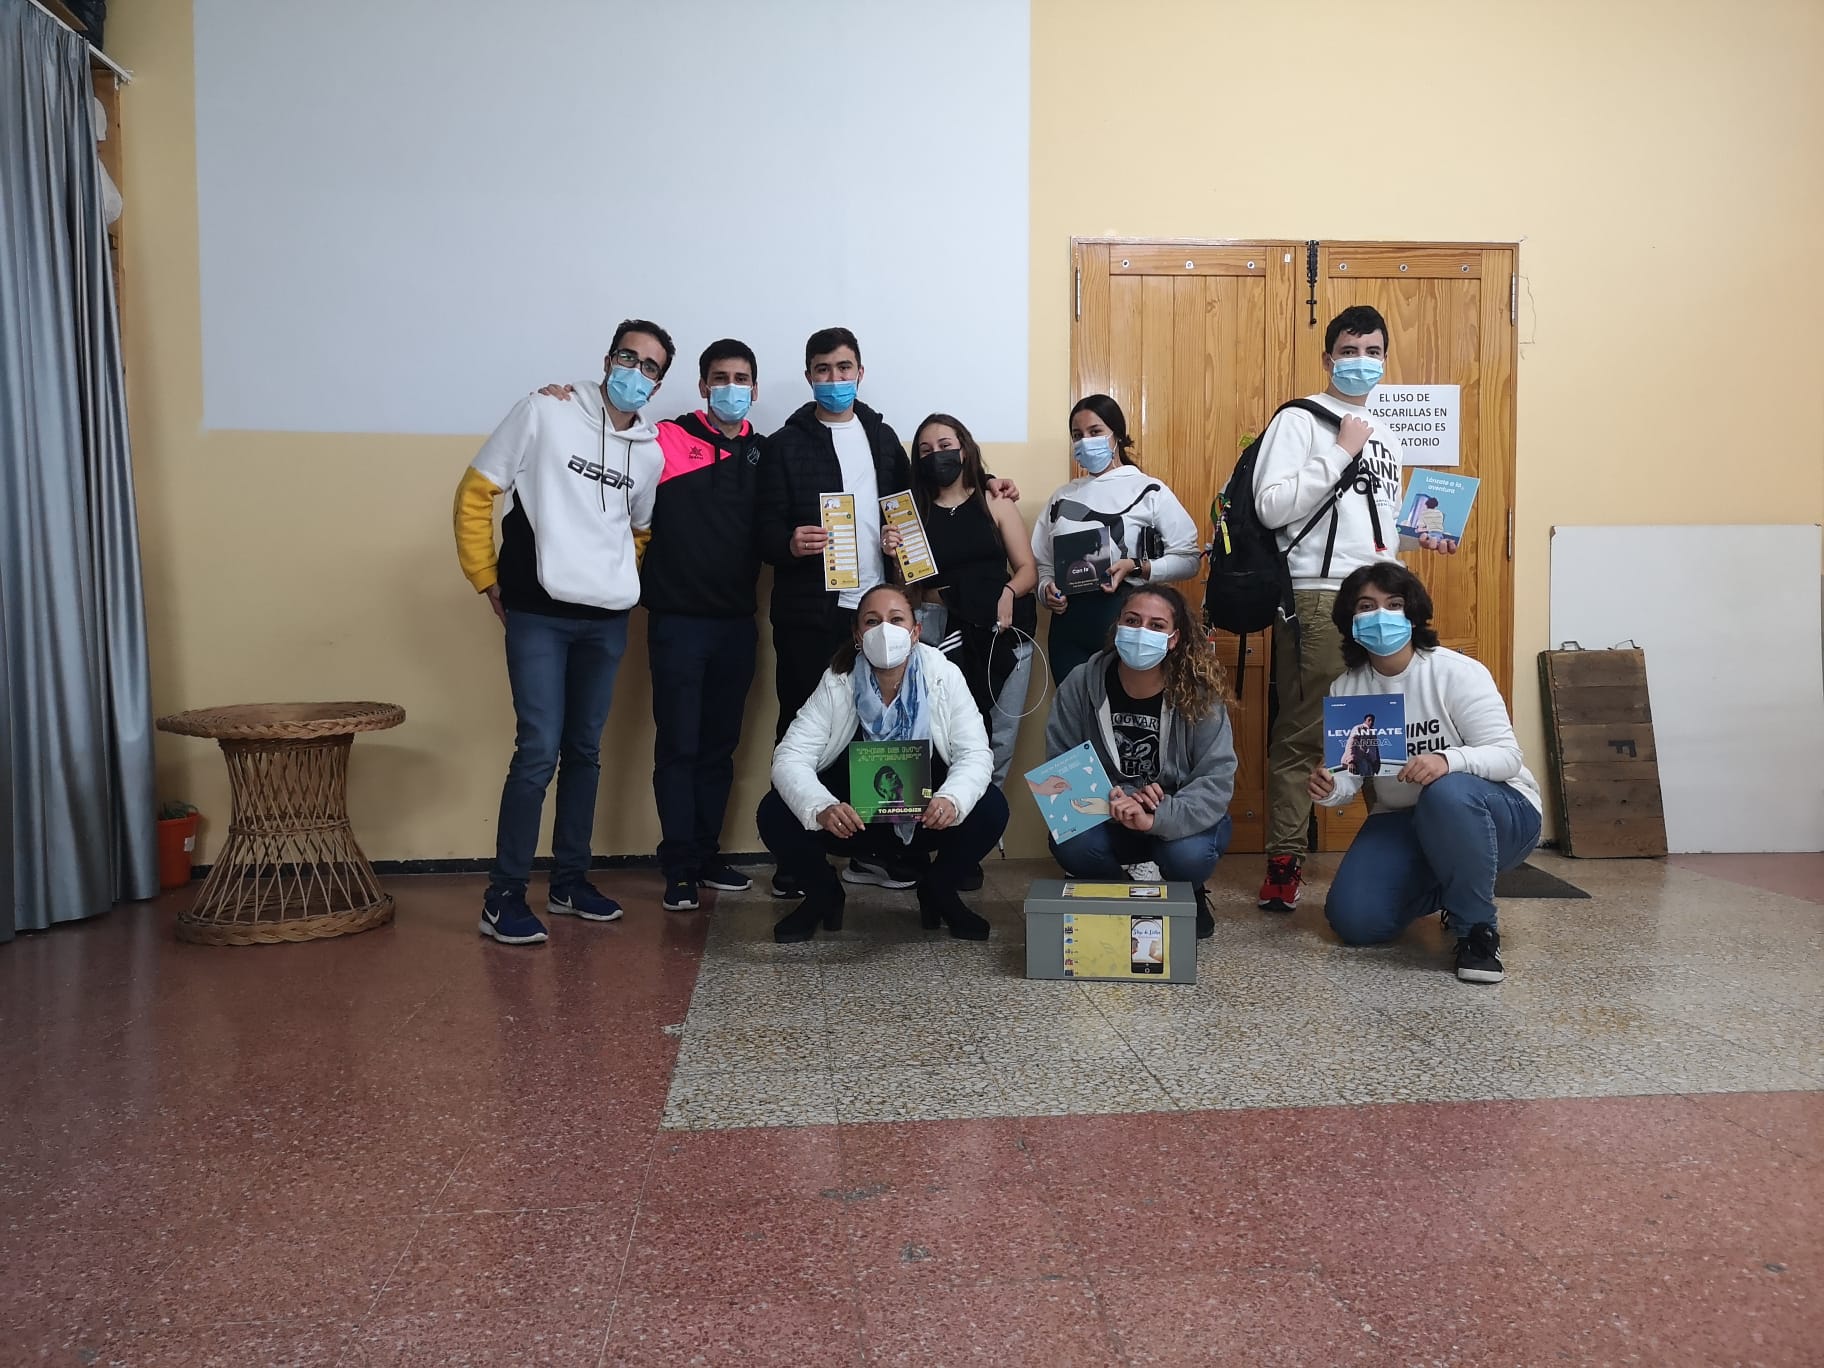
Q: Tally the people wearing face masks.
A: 9